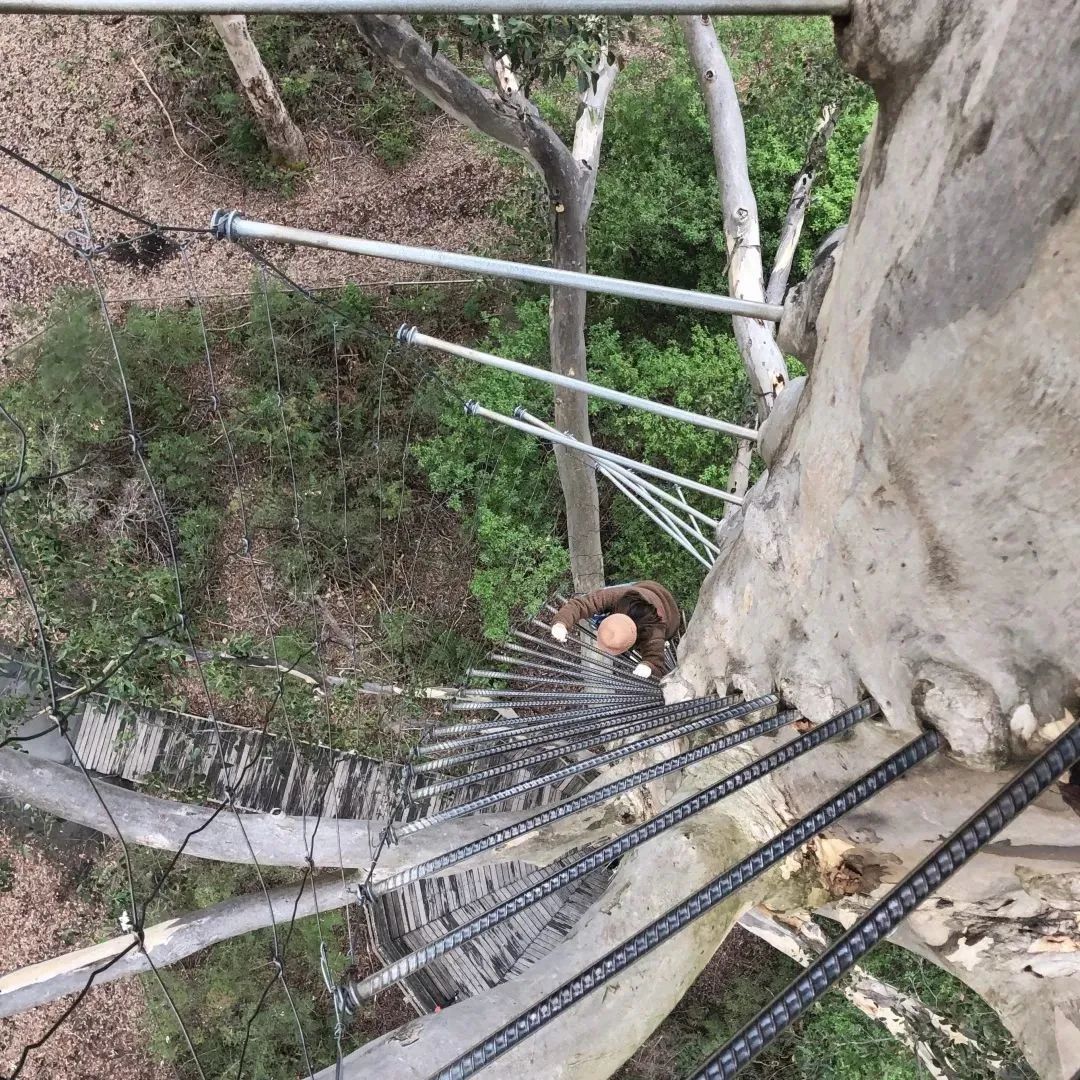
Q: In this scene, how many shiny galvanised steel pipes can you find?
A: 9